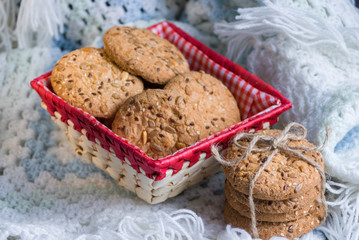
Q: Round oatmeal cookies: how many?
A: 8